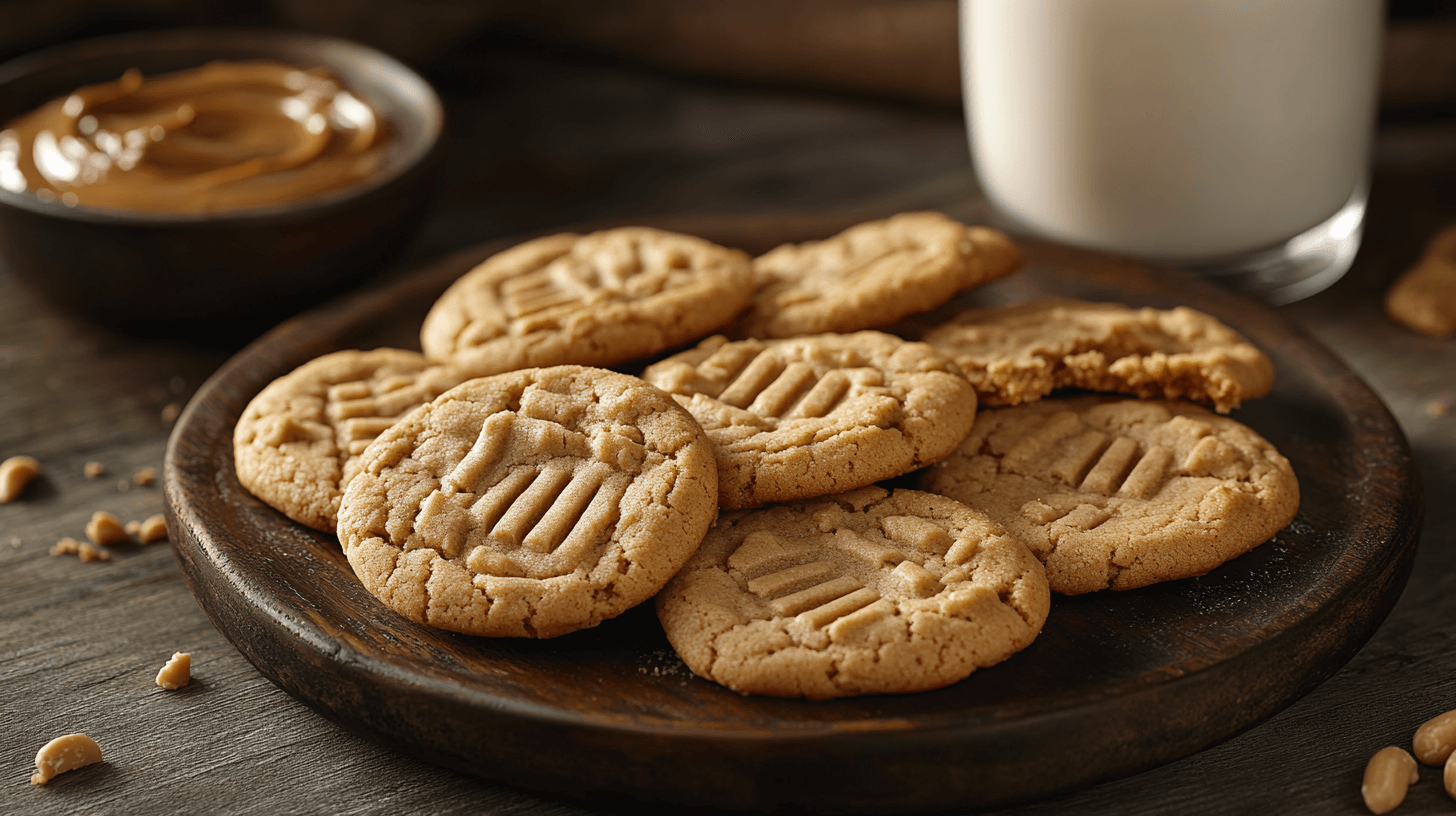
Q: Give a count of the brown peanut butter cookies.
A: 8